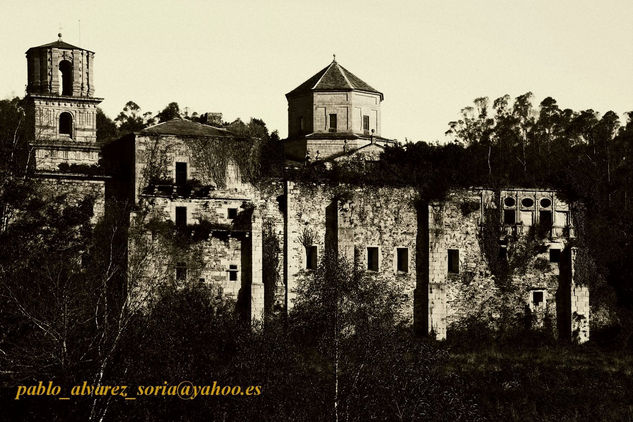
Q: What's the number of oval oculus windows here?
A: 3